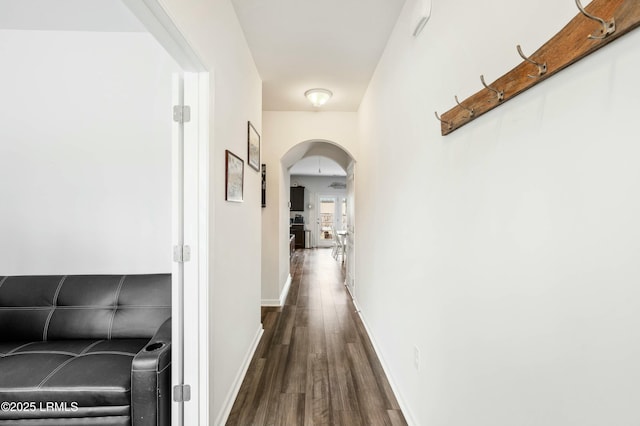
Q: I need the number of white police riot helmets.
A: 0